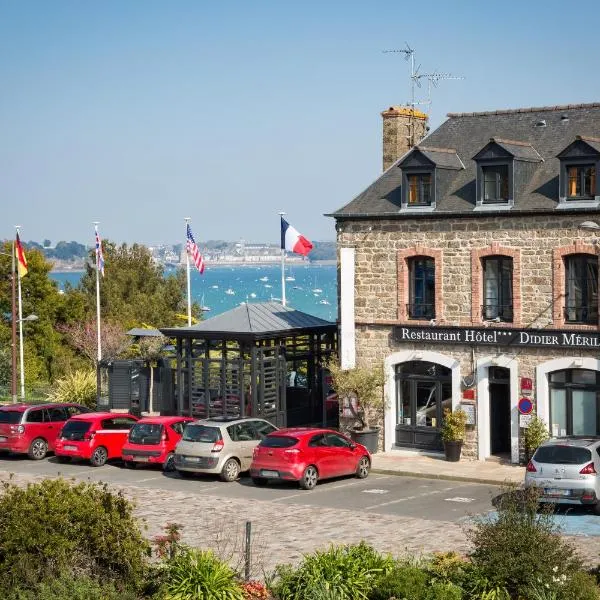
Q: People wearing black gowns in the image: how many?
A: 0